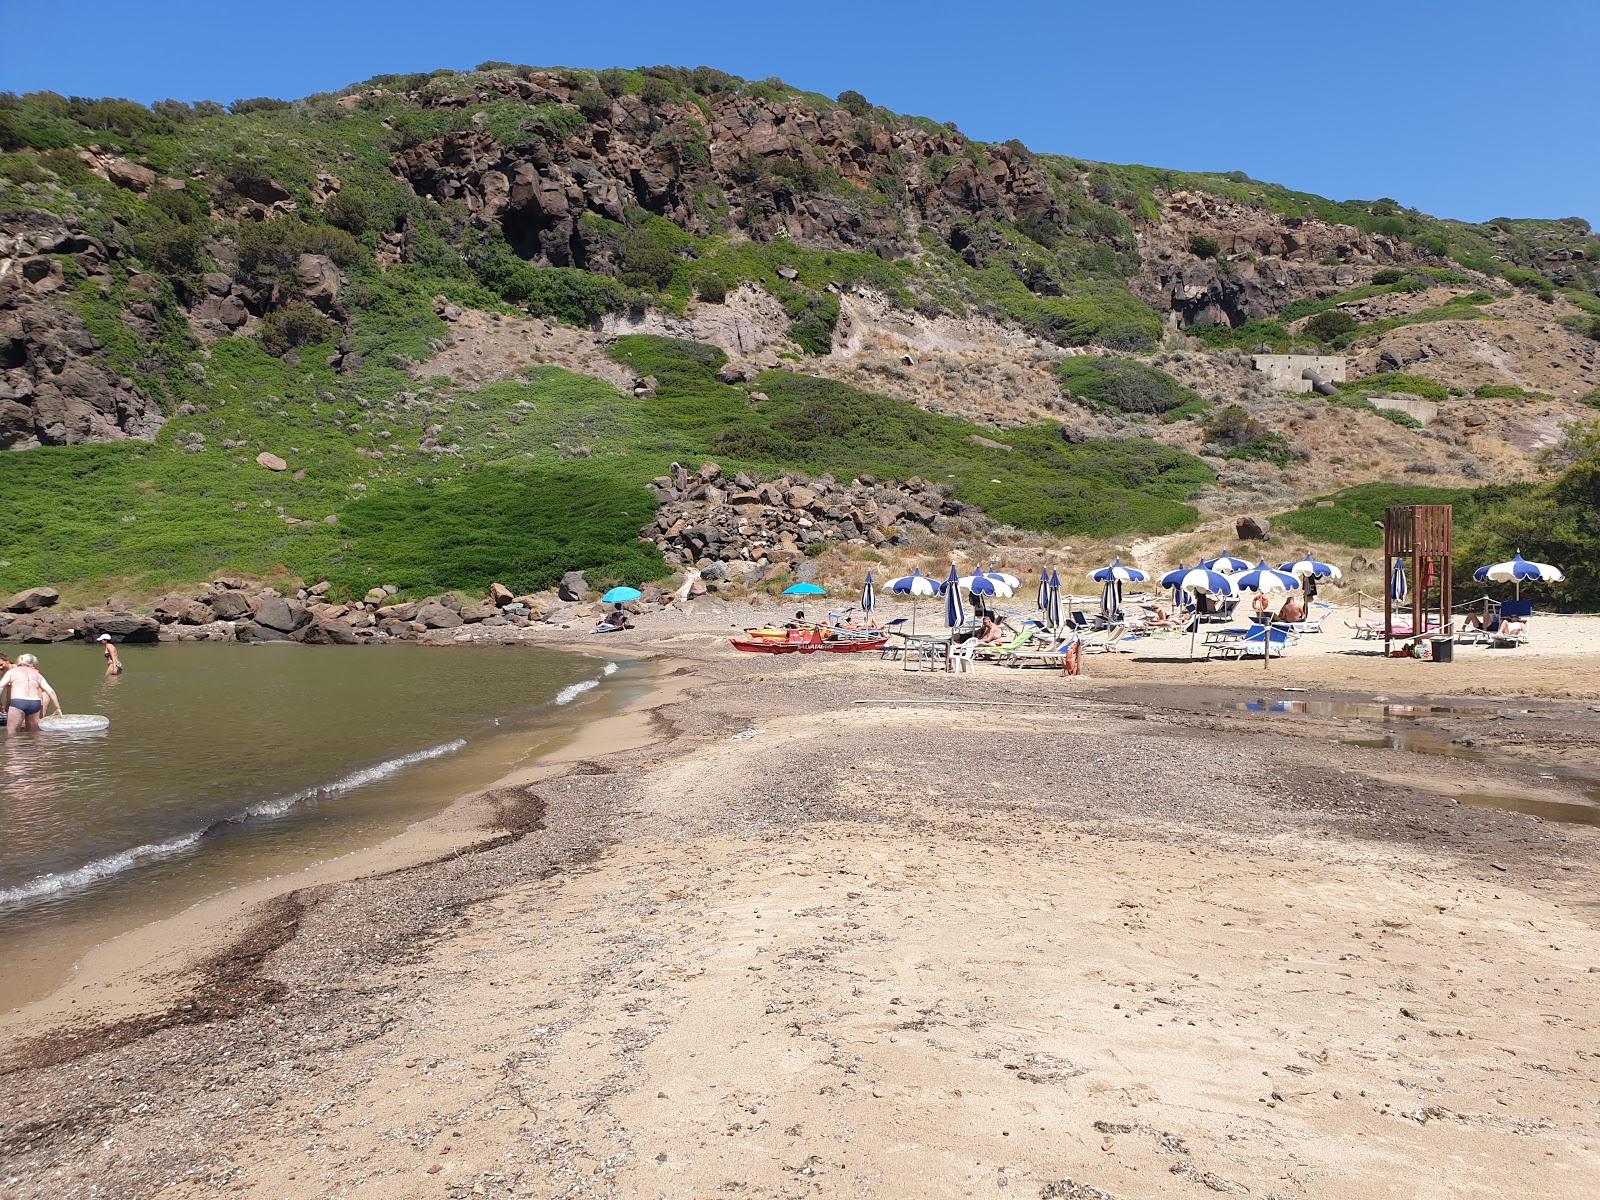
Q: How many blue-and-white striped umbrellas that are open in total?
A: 9